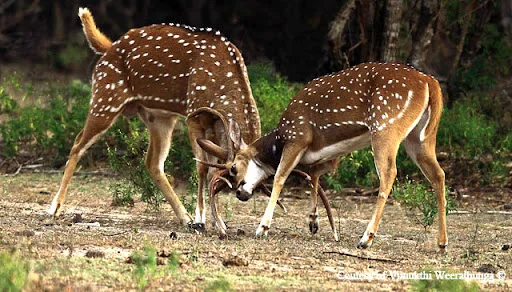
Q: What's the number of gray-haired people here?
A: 0